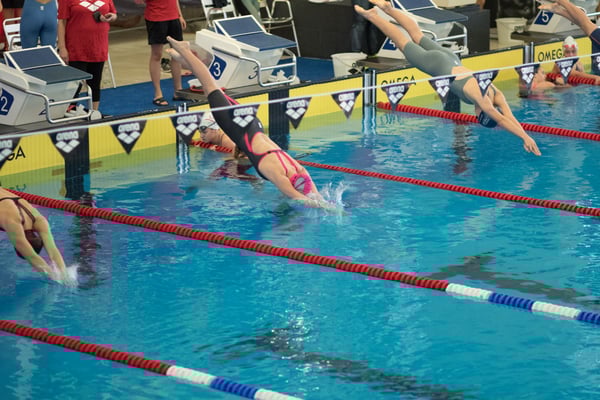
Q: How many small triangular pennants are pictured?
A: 13